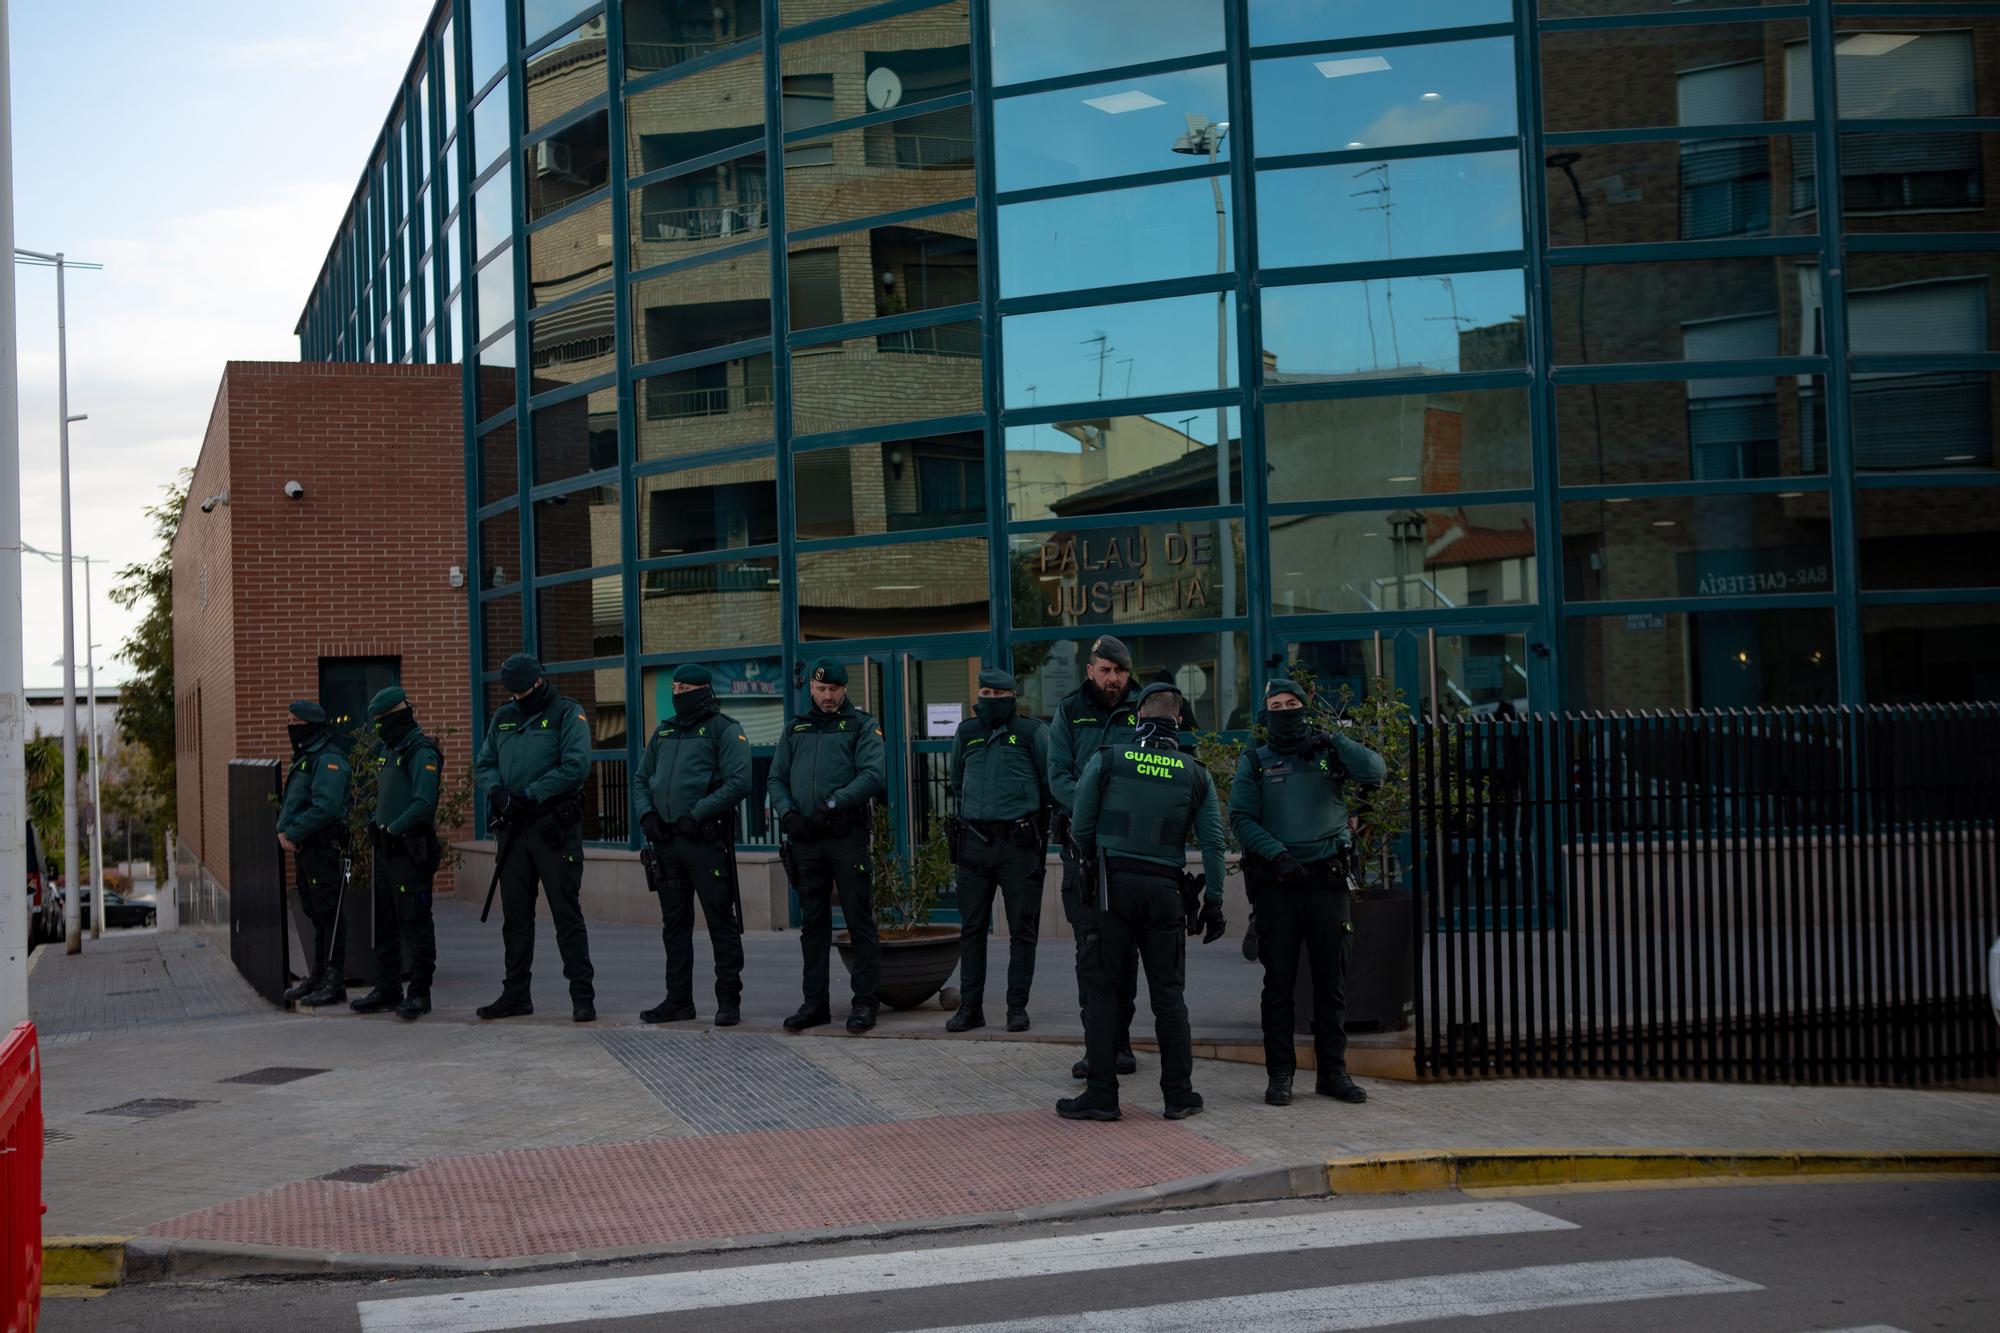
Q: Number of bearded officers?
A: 2